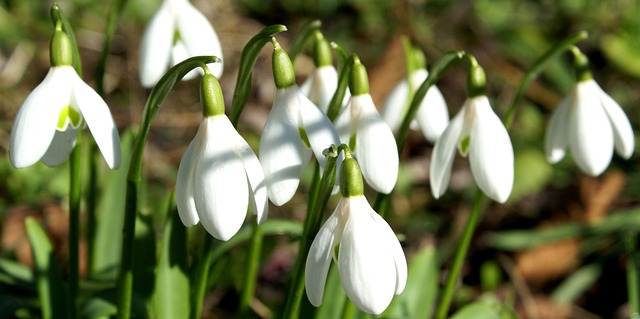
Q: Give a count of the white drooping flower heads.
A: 10